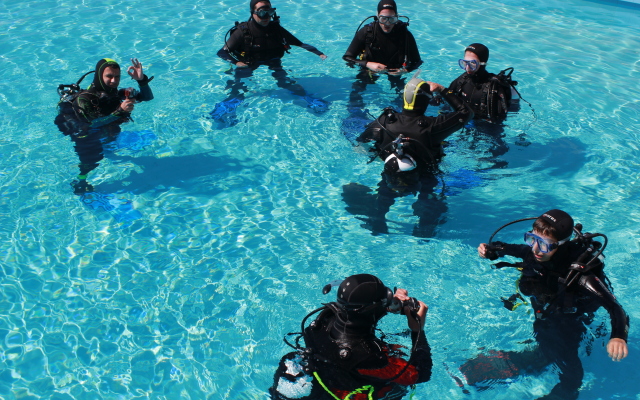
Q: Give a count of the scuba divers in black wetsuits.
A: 7